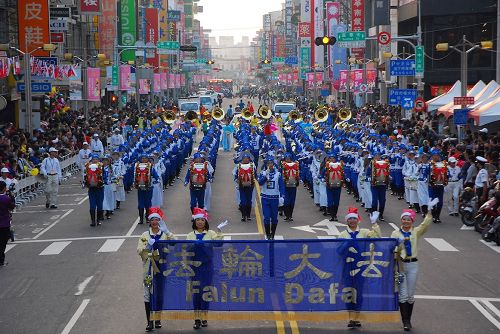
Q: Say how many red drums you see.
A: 8